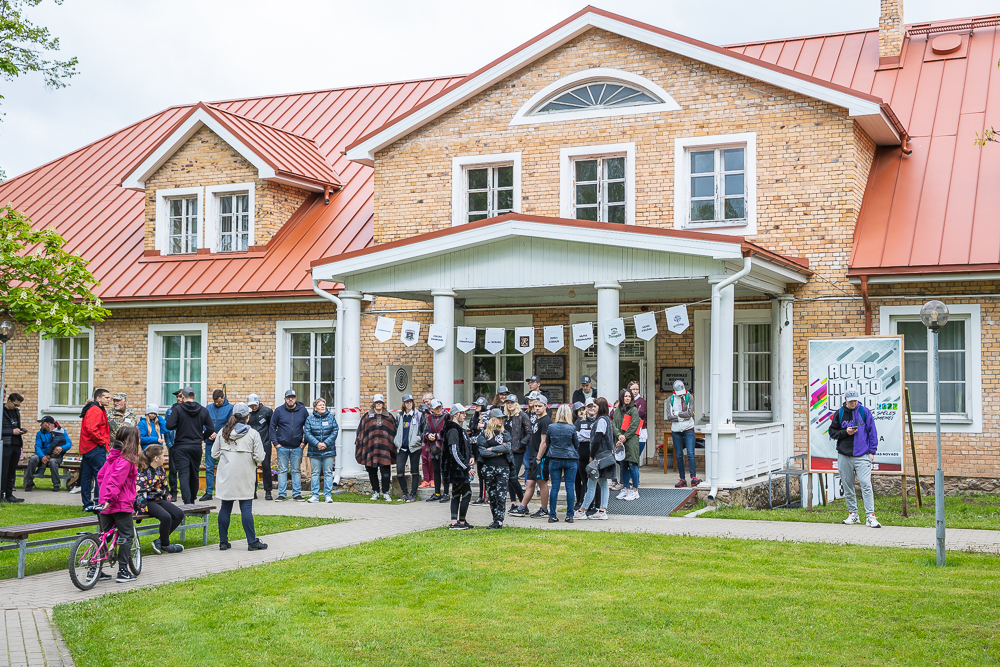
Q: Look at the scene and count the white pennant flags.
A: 11